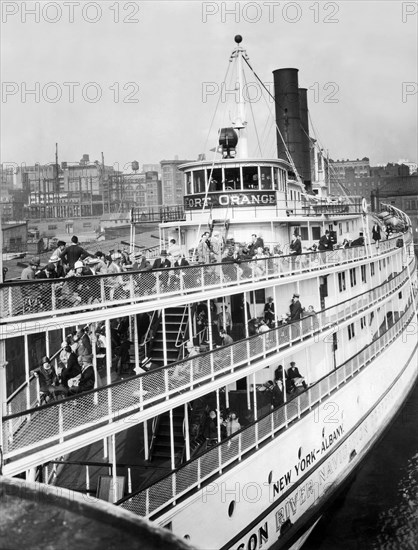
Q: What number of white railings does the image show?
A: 3